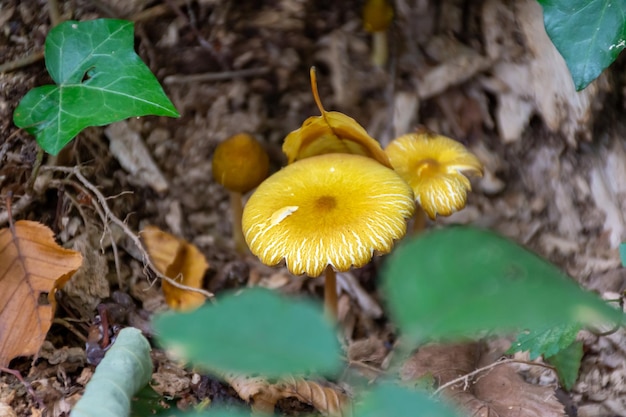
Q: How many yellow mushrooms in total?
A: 4